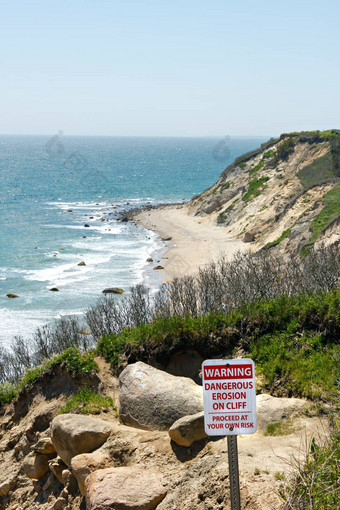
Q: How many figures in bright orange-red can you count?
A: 0